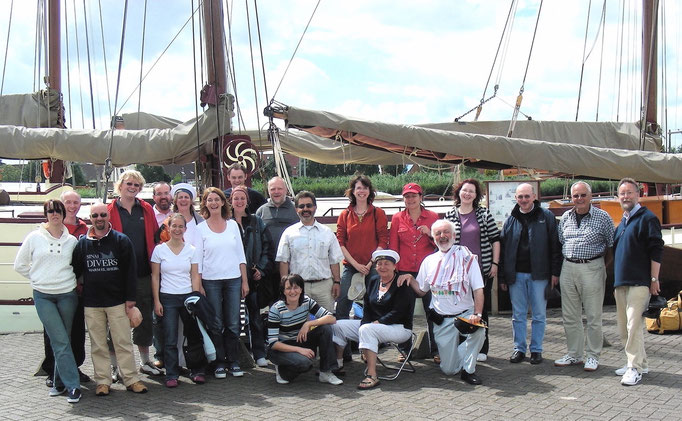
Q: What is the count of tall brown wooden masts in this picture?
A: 3